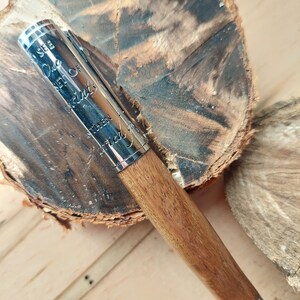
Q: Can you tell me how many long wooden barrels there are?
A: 1